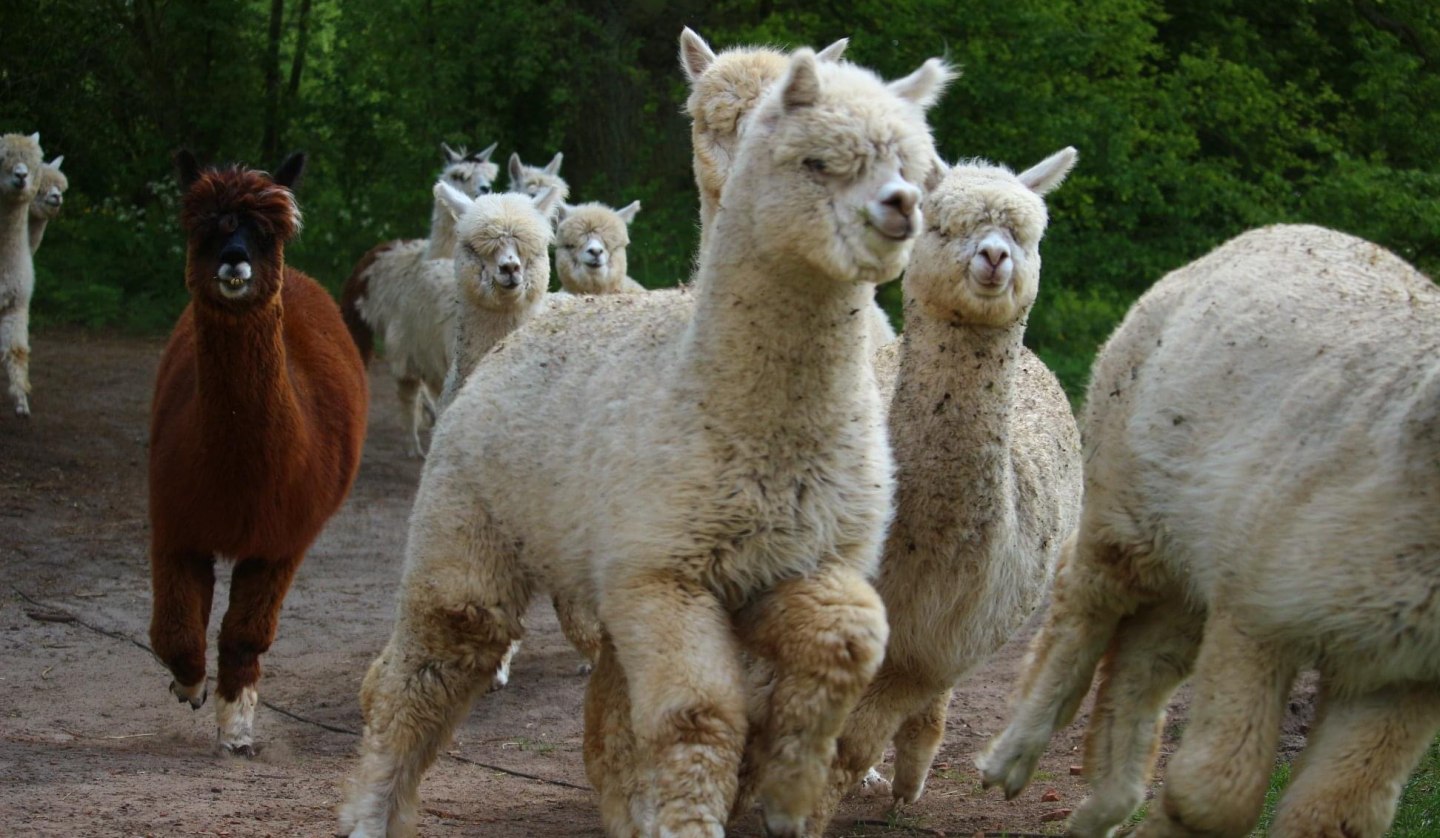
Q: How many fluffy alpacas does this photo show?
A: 11